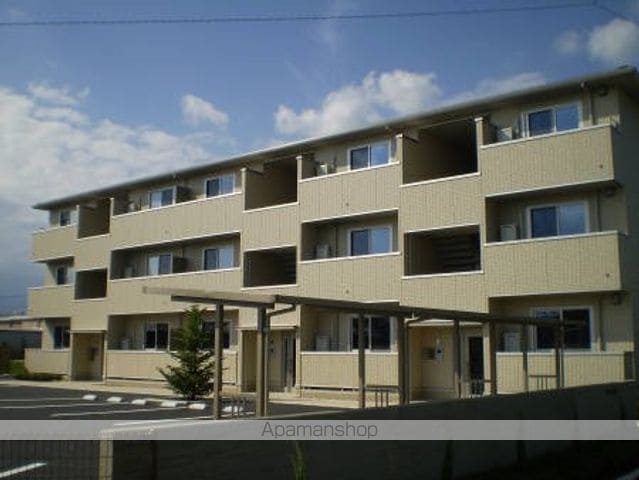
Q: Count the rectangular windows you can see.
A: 15